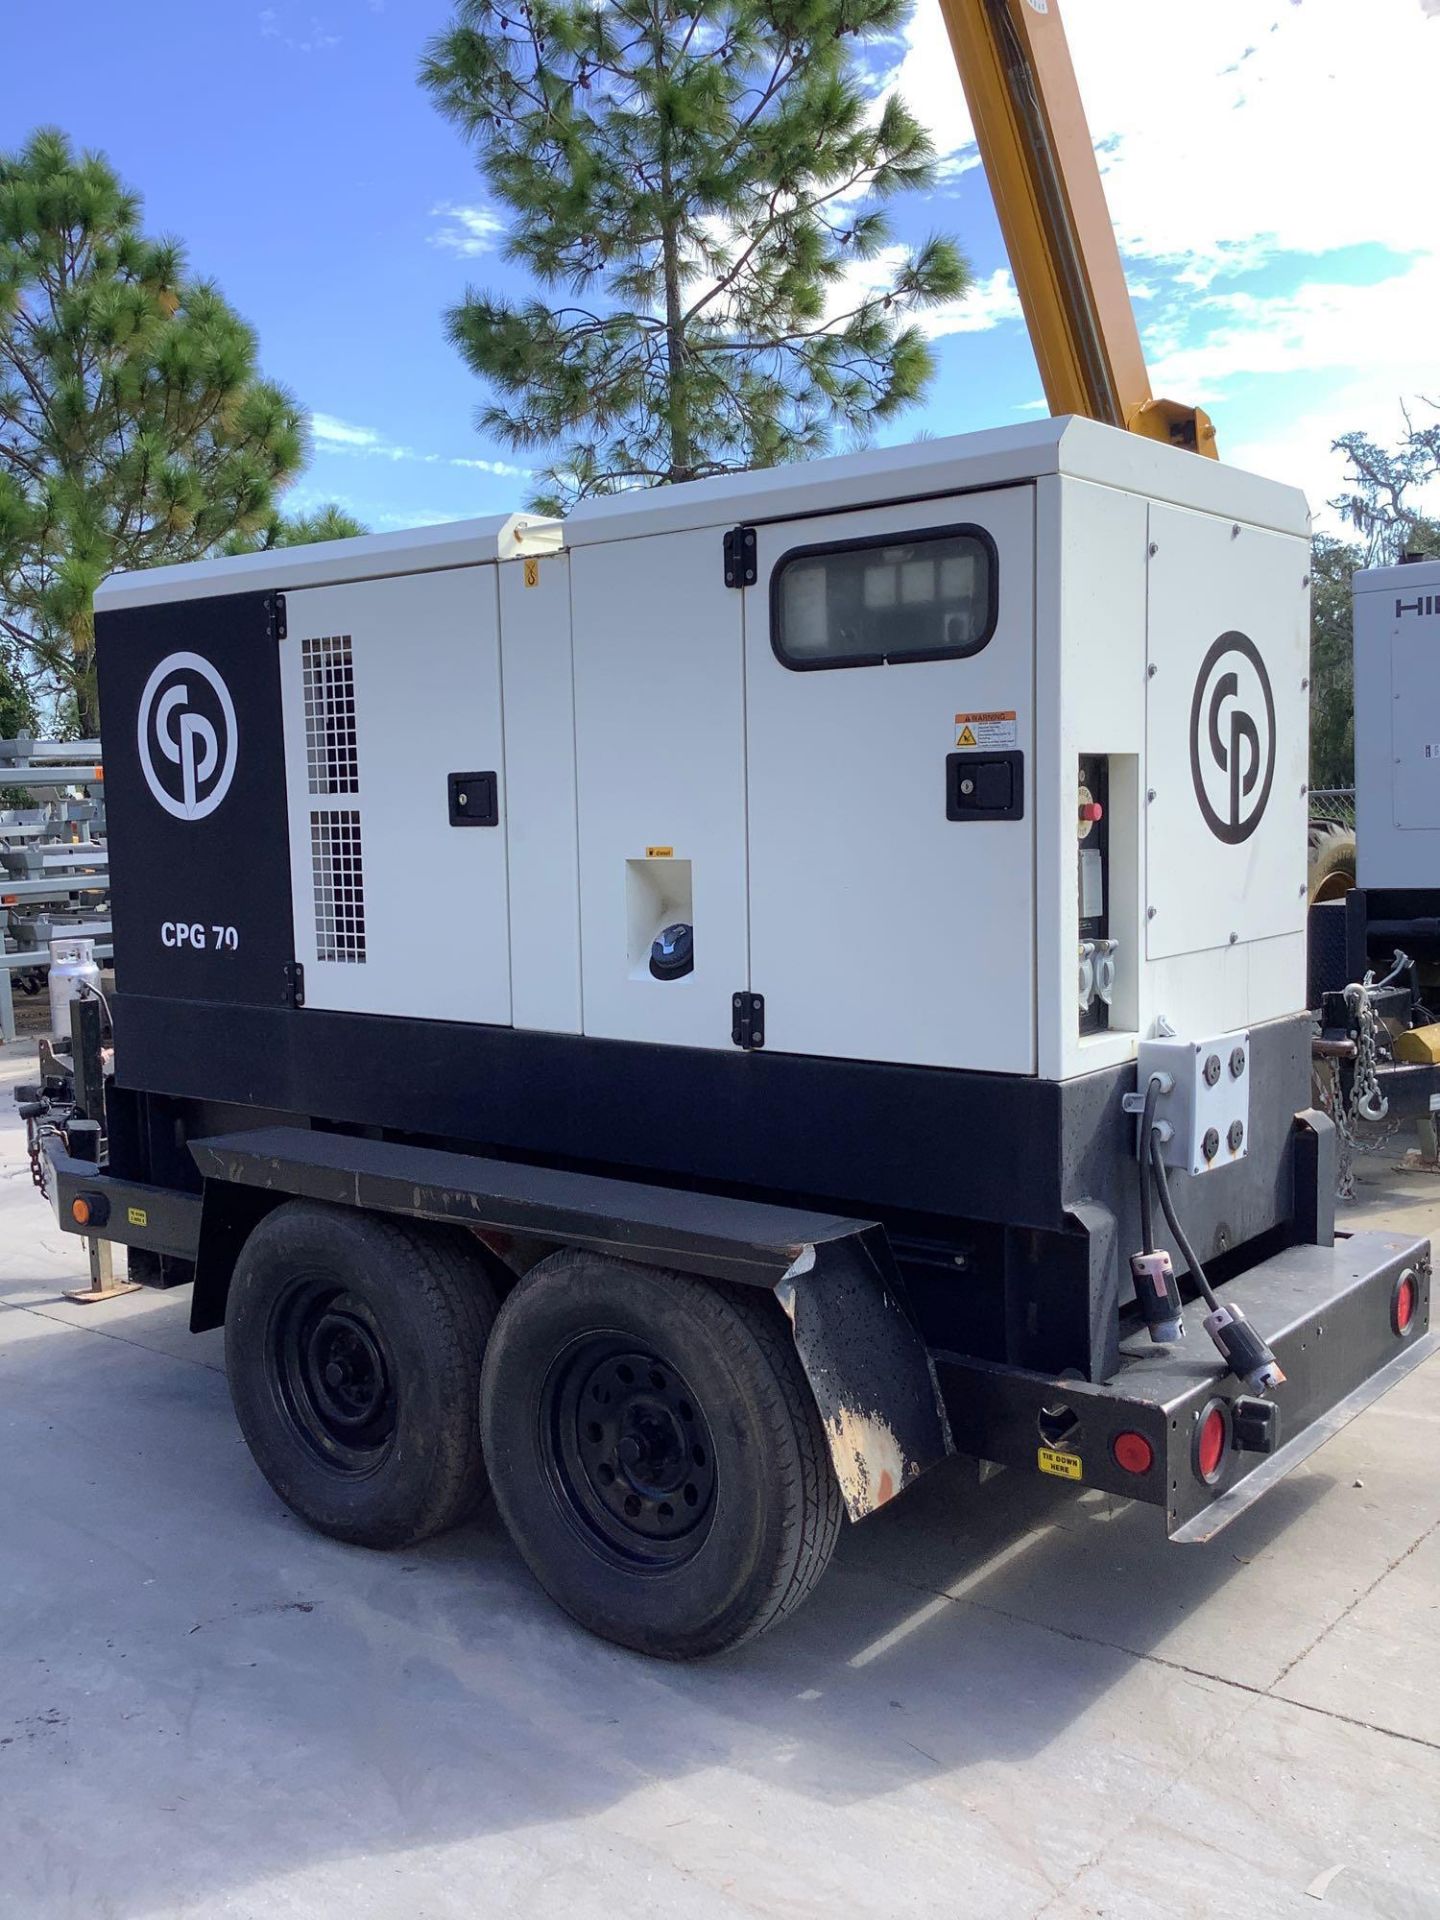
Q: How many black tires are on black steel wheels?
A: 2